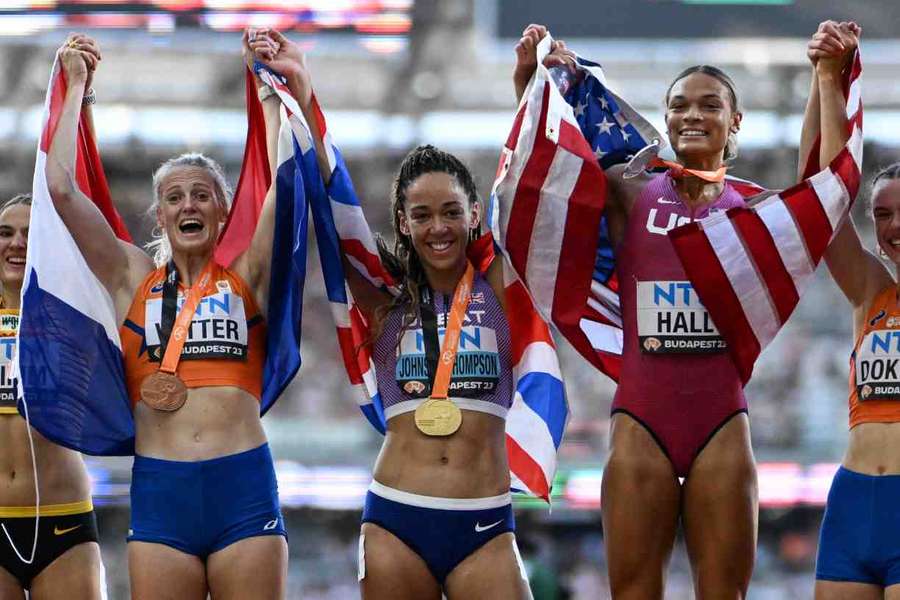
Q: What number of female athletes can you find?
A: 5